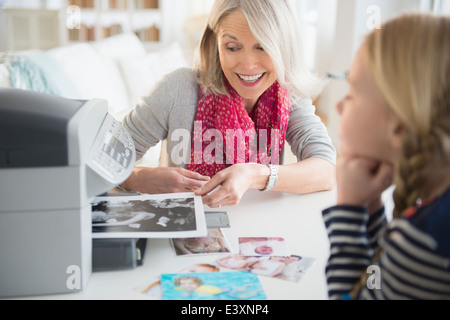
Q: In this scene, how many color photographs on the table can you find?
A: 5